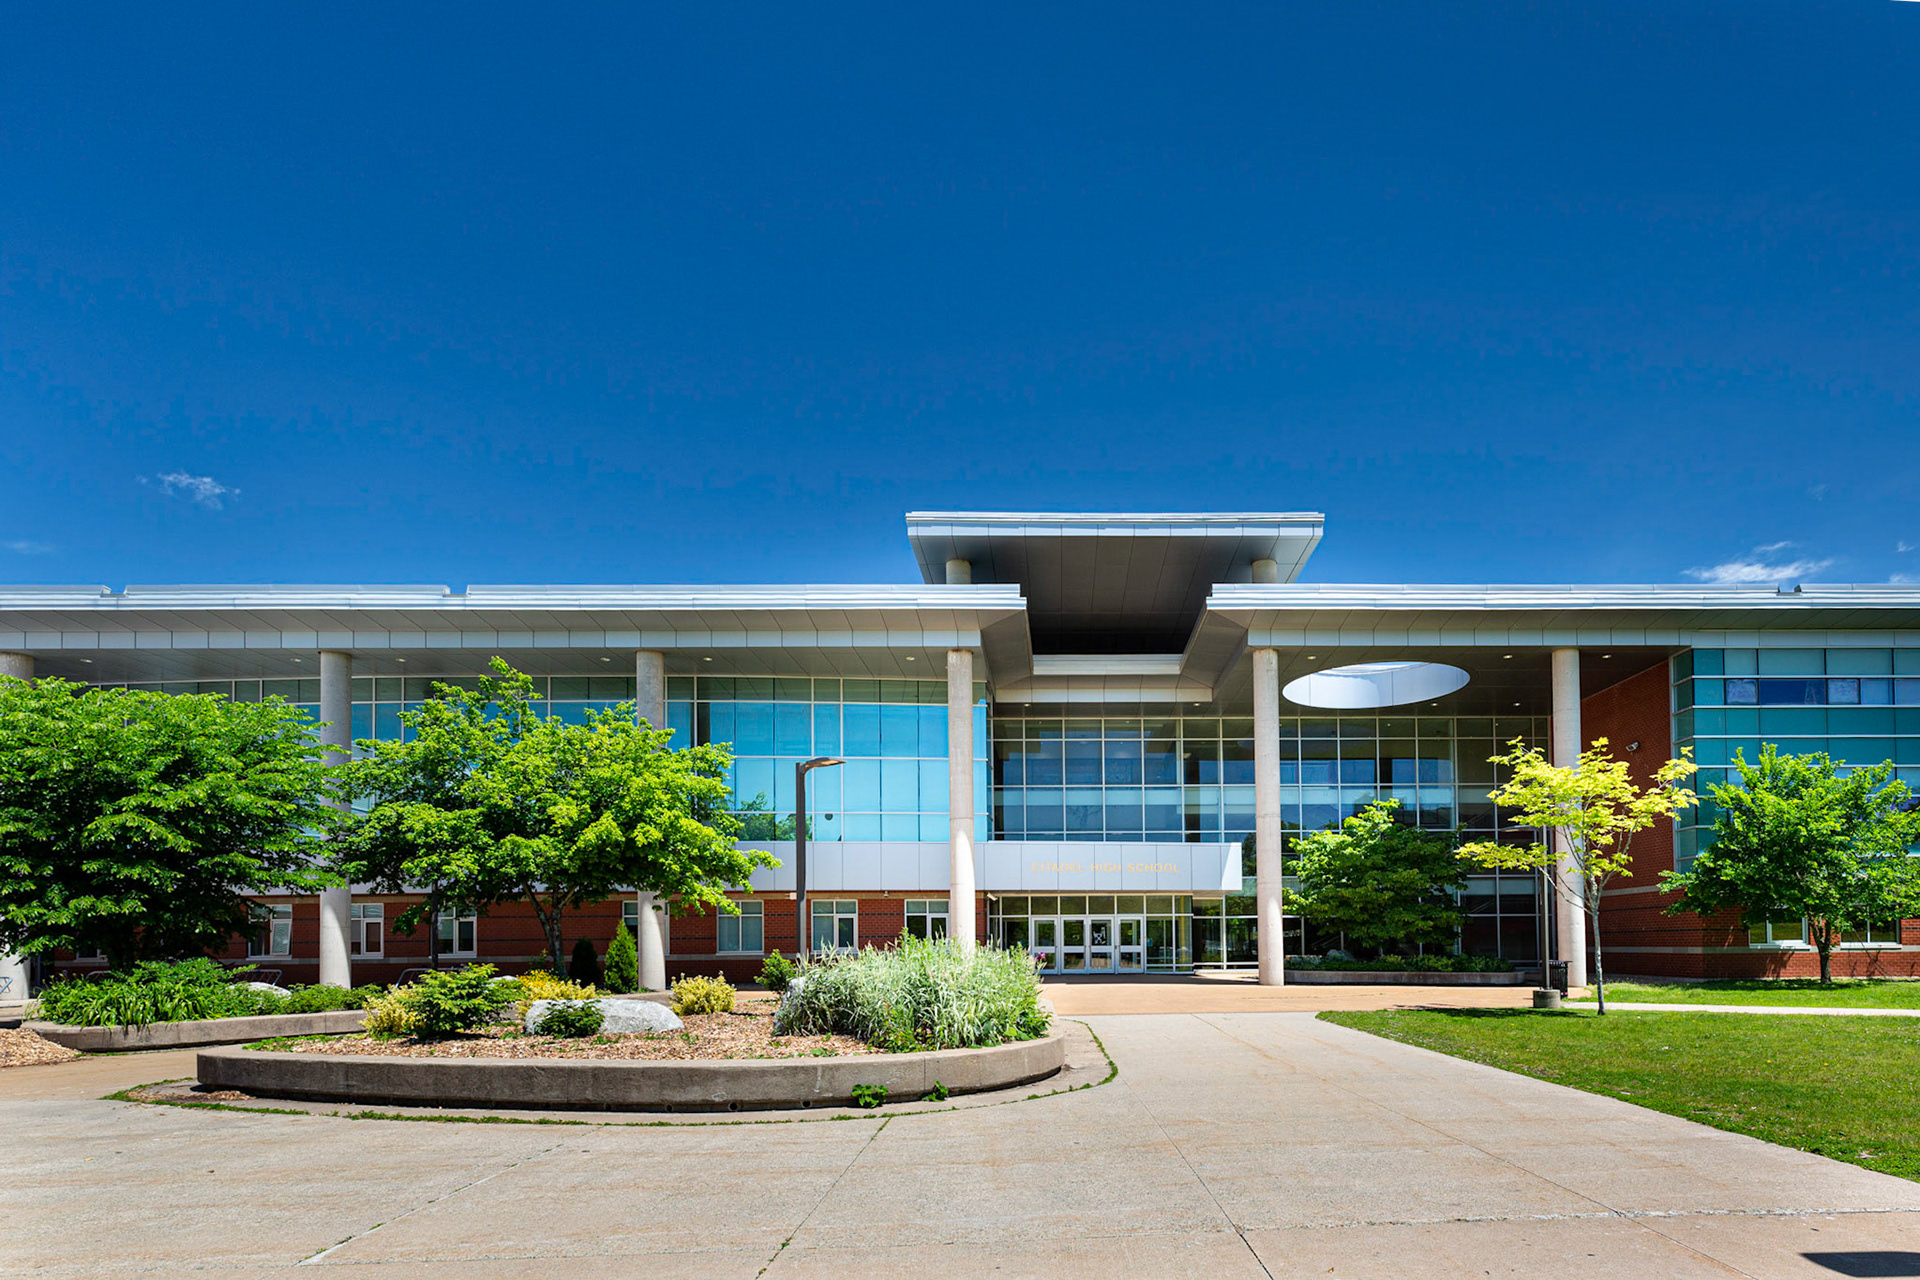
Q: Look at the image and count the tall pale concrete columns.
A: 6